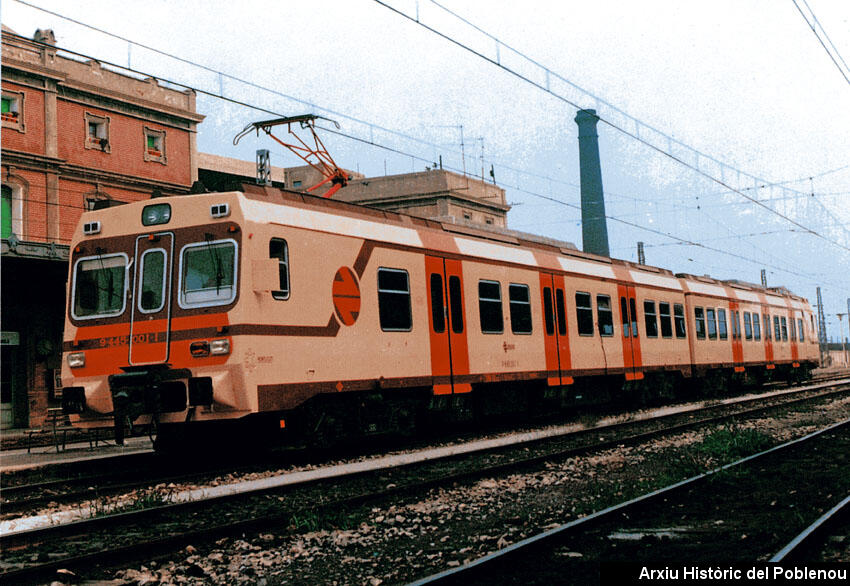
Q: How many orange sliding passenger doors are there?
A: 6